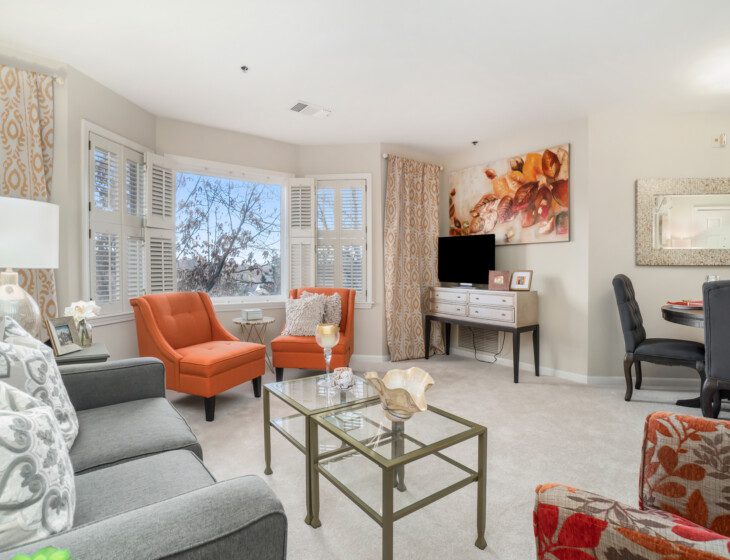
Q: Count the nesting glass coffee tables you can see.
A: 2